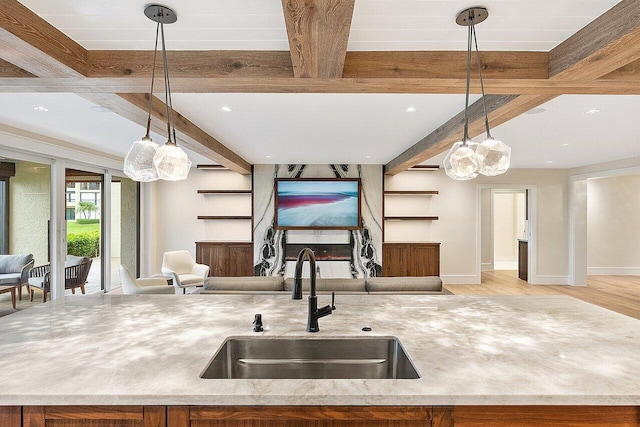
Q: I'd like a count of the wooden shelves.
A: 6